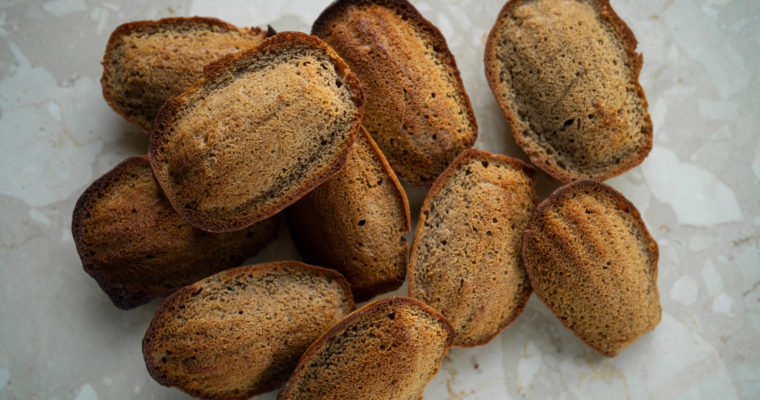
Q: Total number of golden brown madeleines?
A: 10